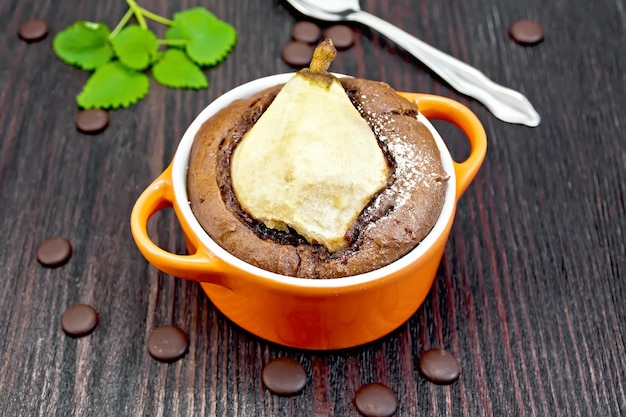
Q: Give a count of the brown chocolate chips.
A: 12